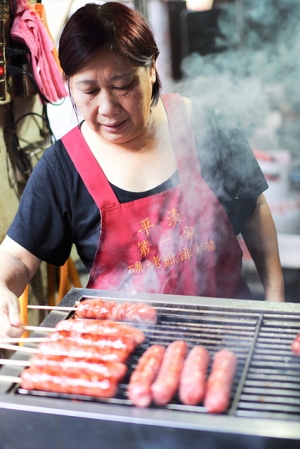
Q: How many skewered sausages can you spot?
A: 6